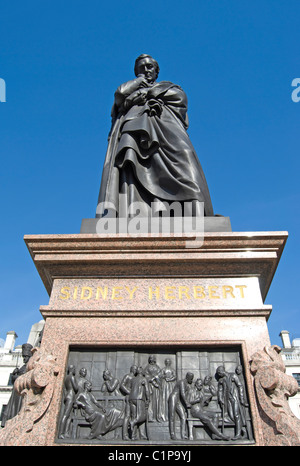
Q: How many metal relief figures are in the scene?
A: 13